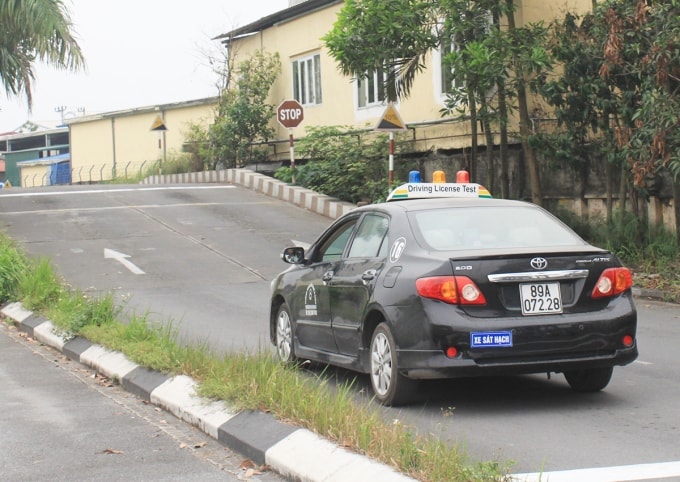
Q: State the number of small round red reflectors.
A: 2